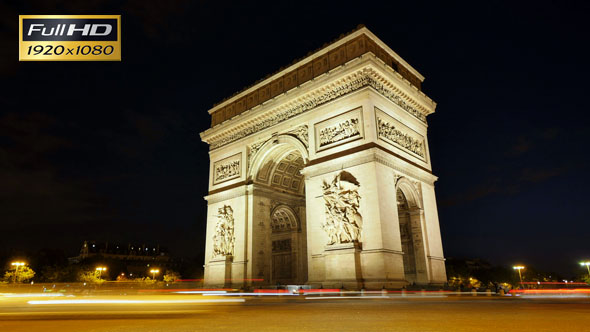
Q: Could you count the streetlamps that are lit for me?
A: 5